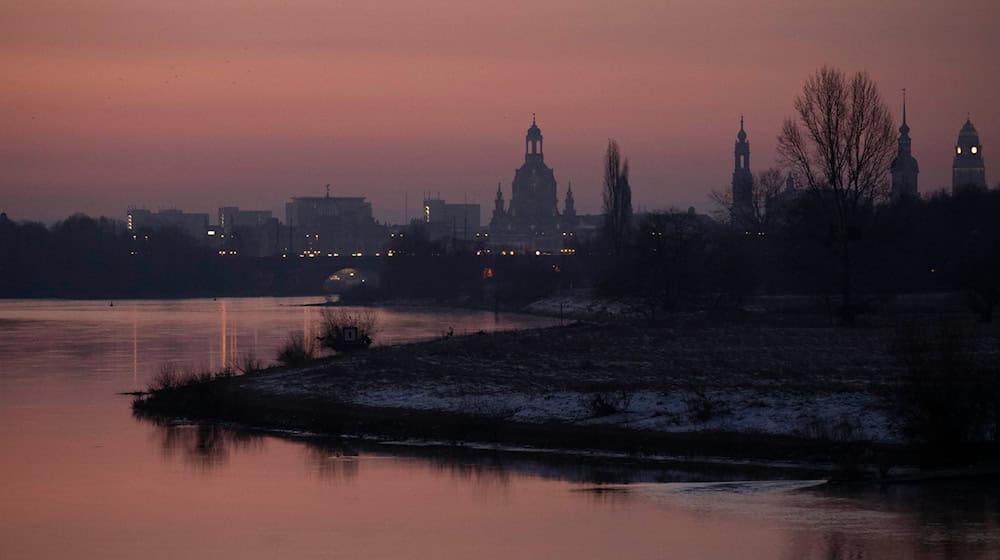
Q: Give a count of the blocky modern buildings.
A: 4